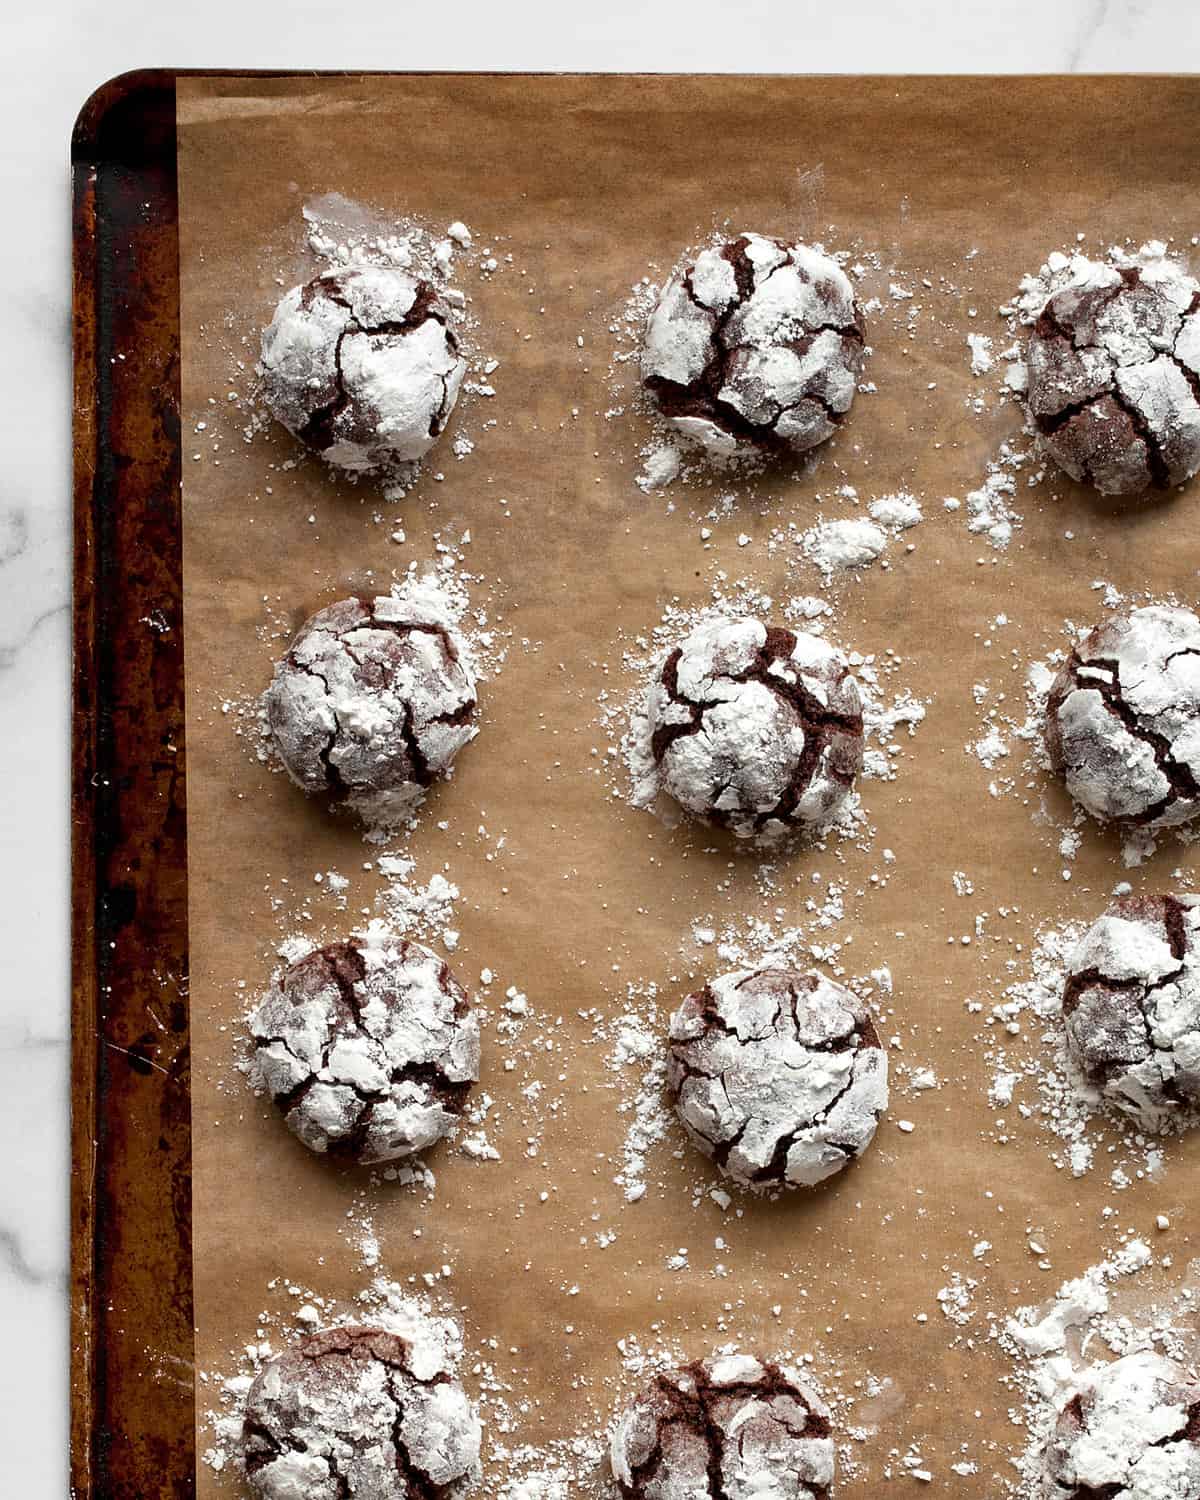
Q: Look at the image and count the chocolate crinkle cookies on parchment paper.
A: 12